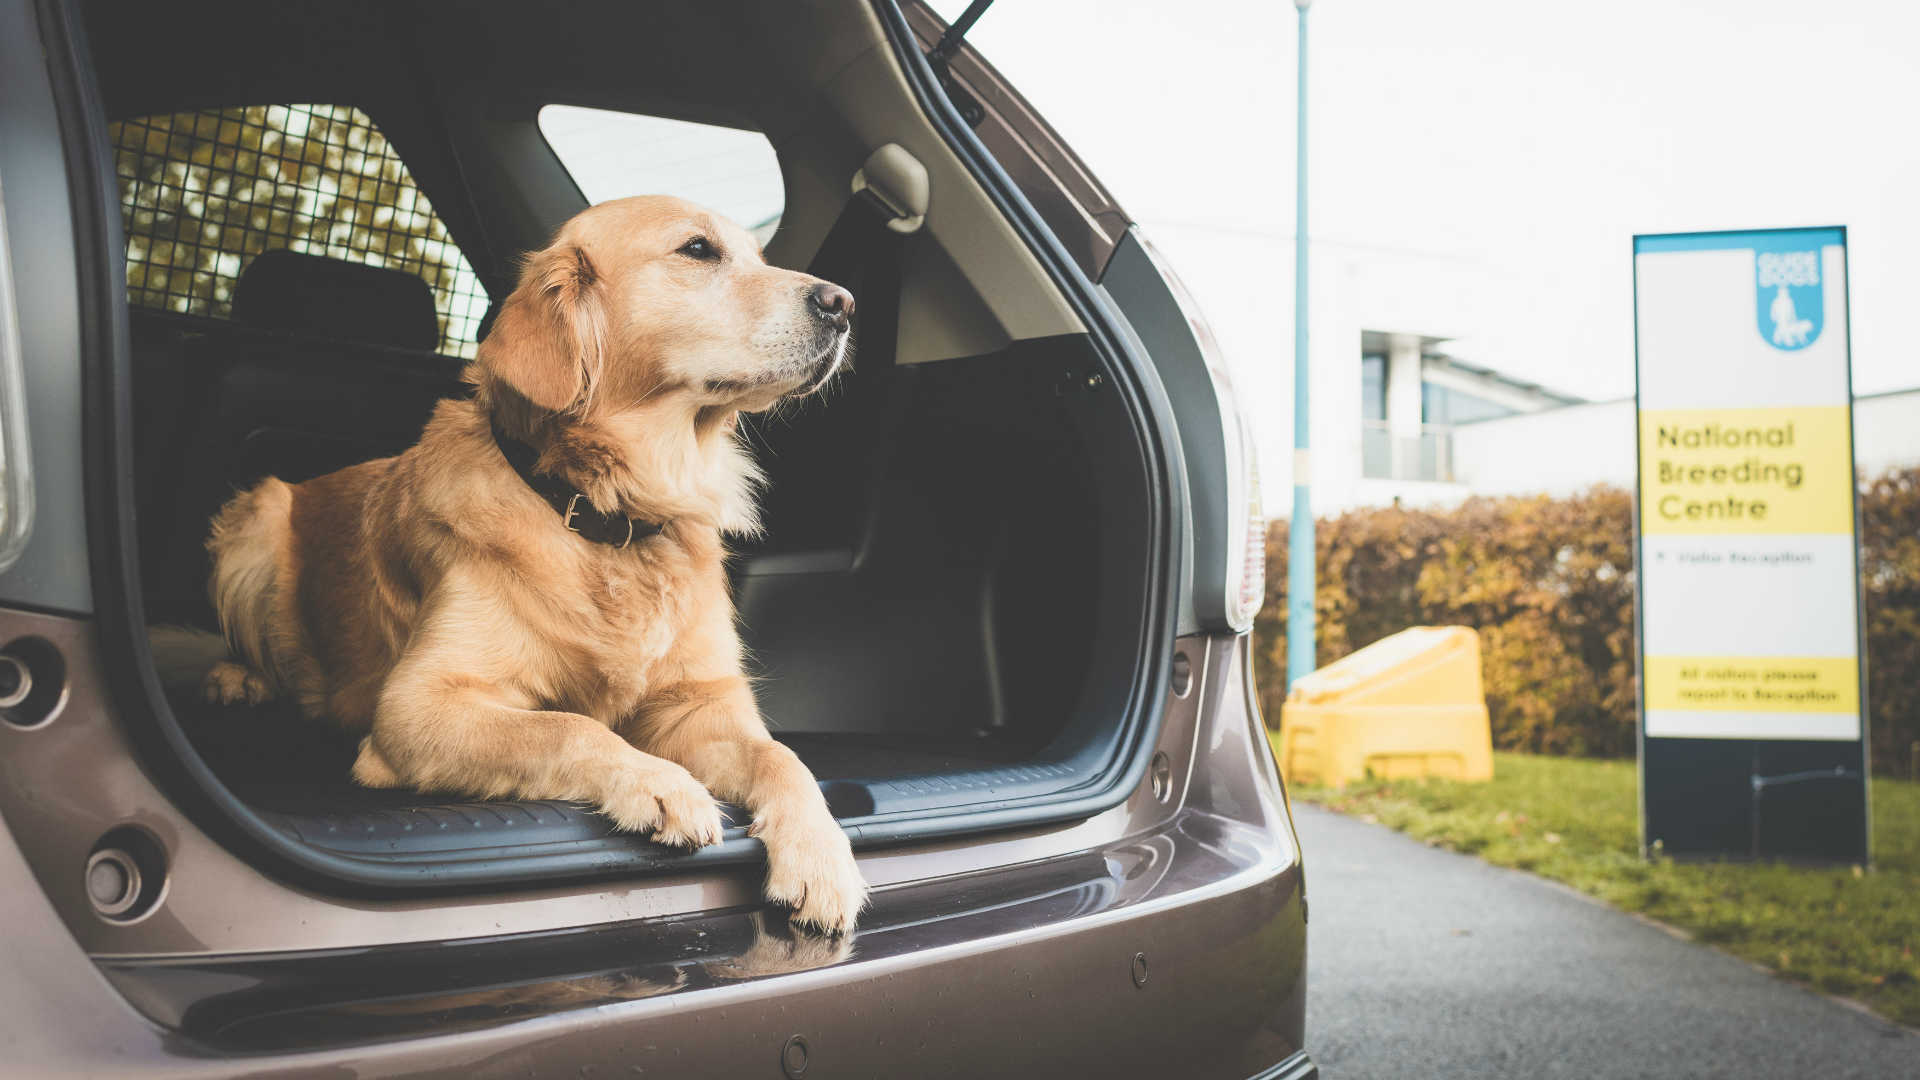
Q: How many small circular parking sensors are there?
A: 2